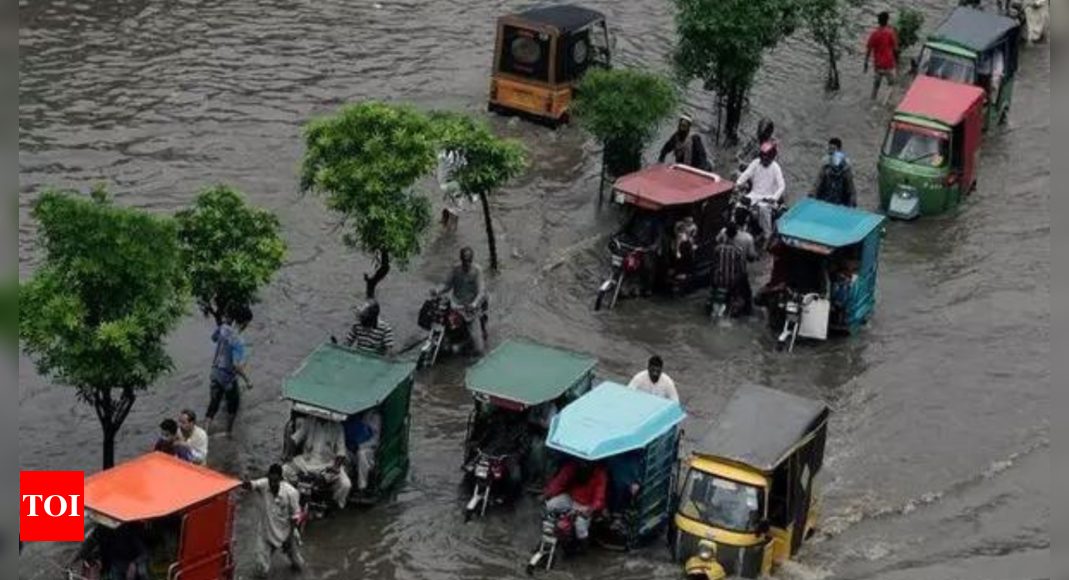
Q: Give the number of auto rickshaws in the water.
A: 10